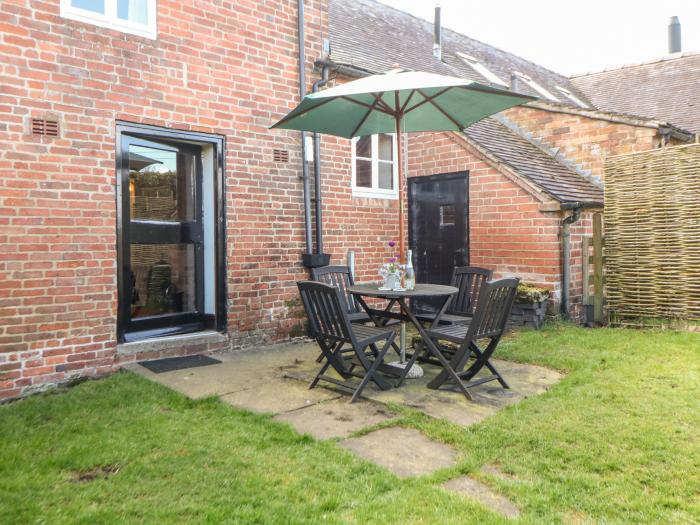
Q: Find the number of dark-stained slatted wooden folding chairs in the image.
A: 4